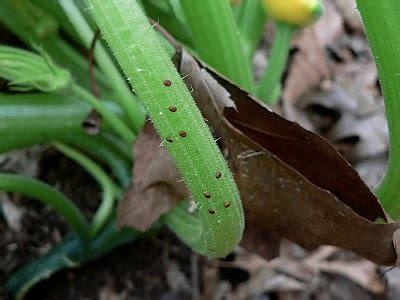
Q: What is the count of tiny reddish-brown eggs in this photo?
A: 8